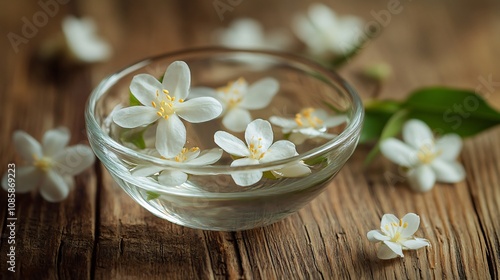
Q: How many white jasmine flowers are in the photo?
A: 11